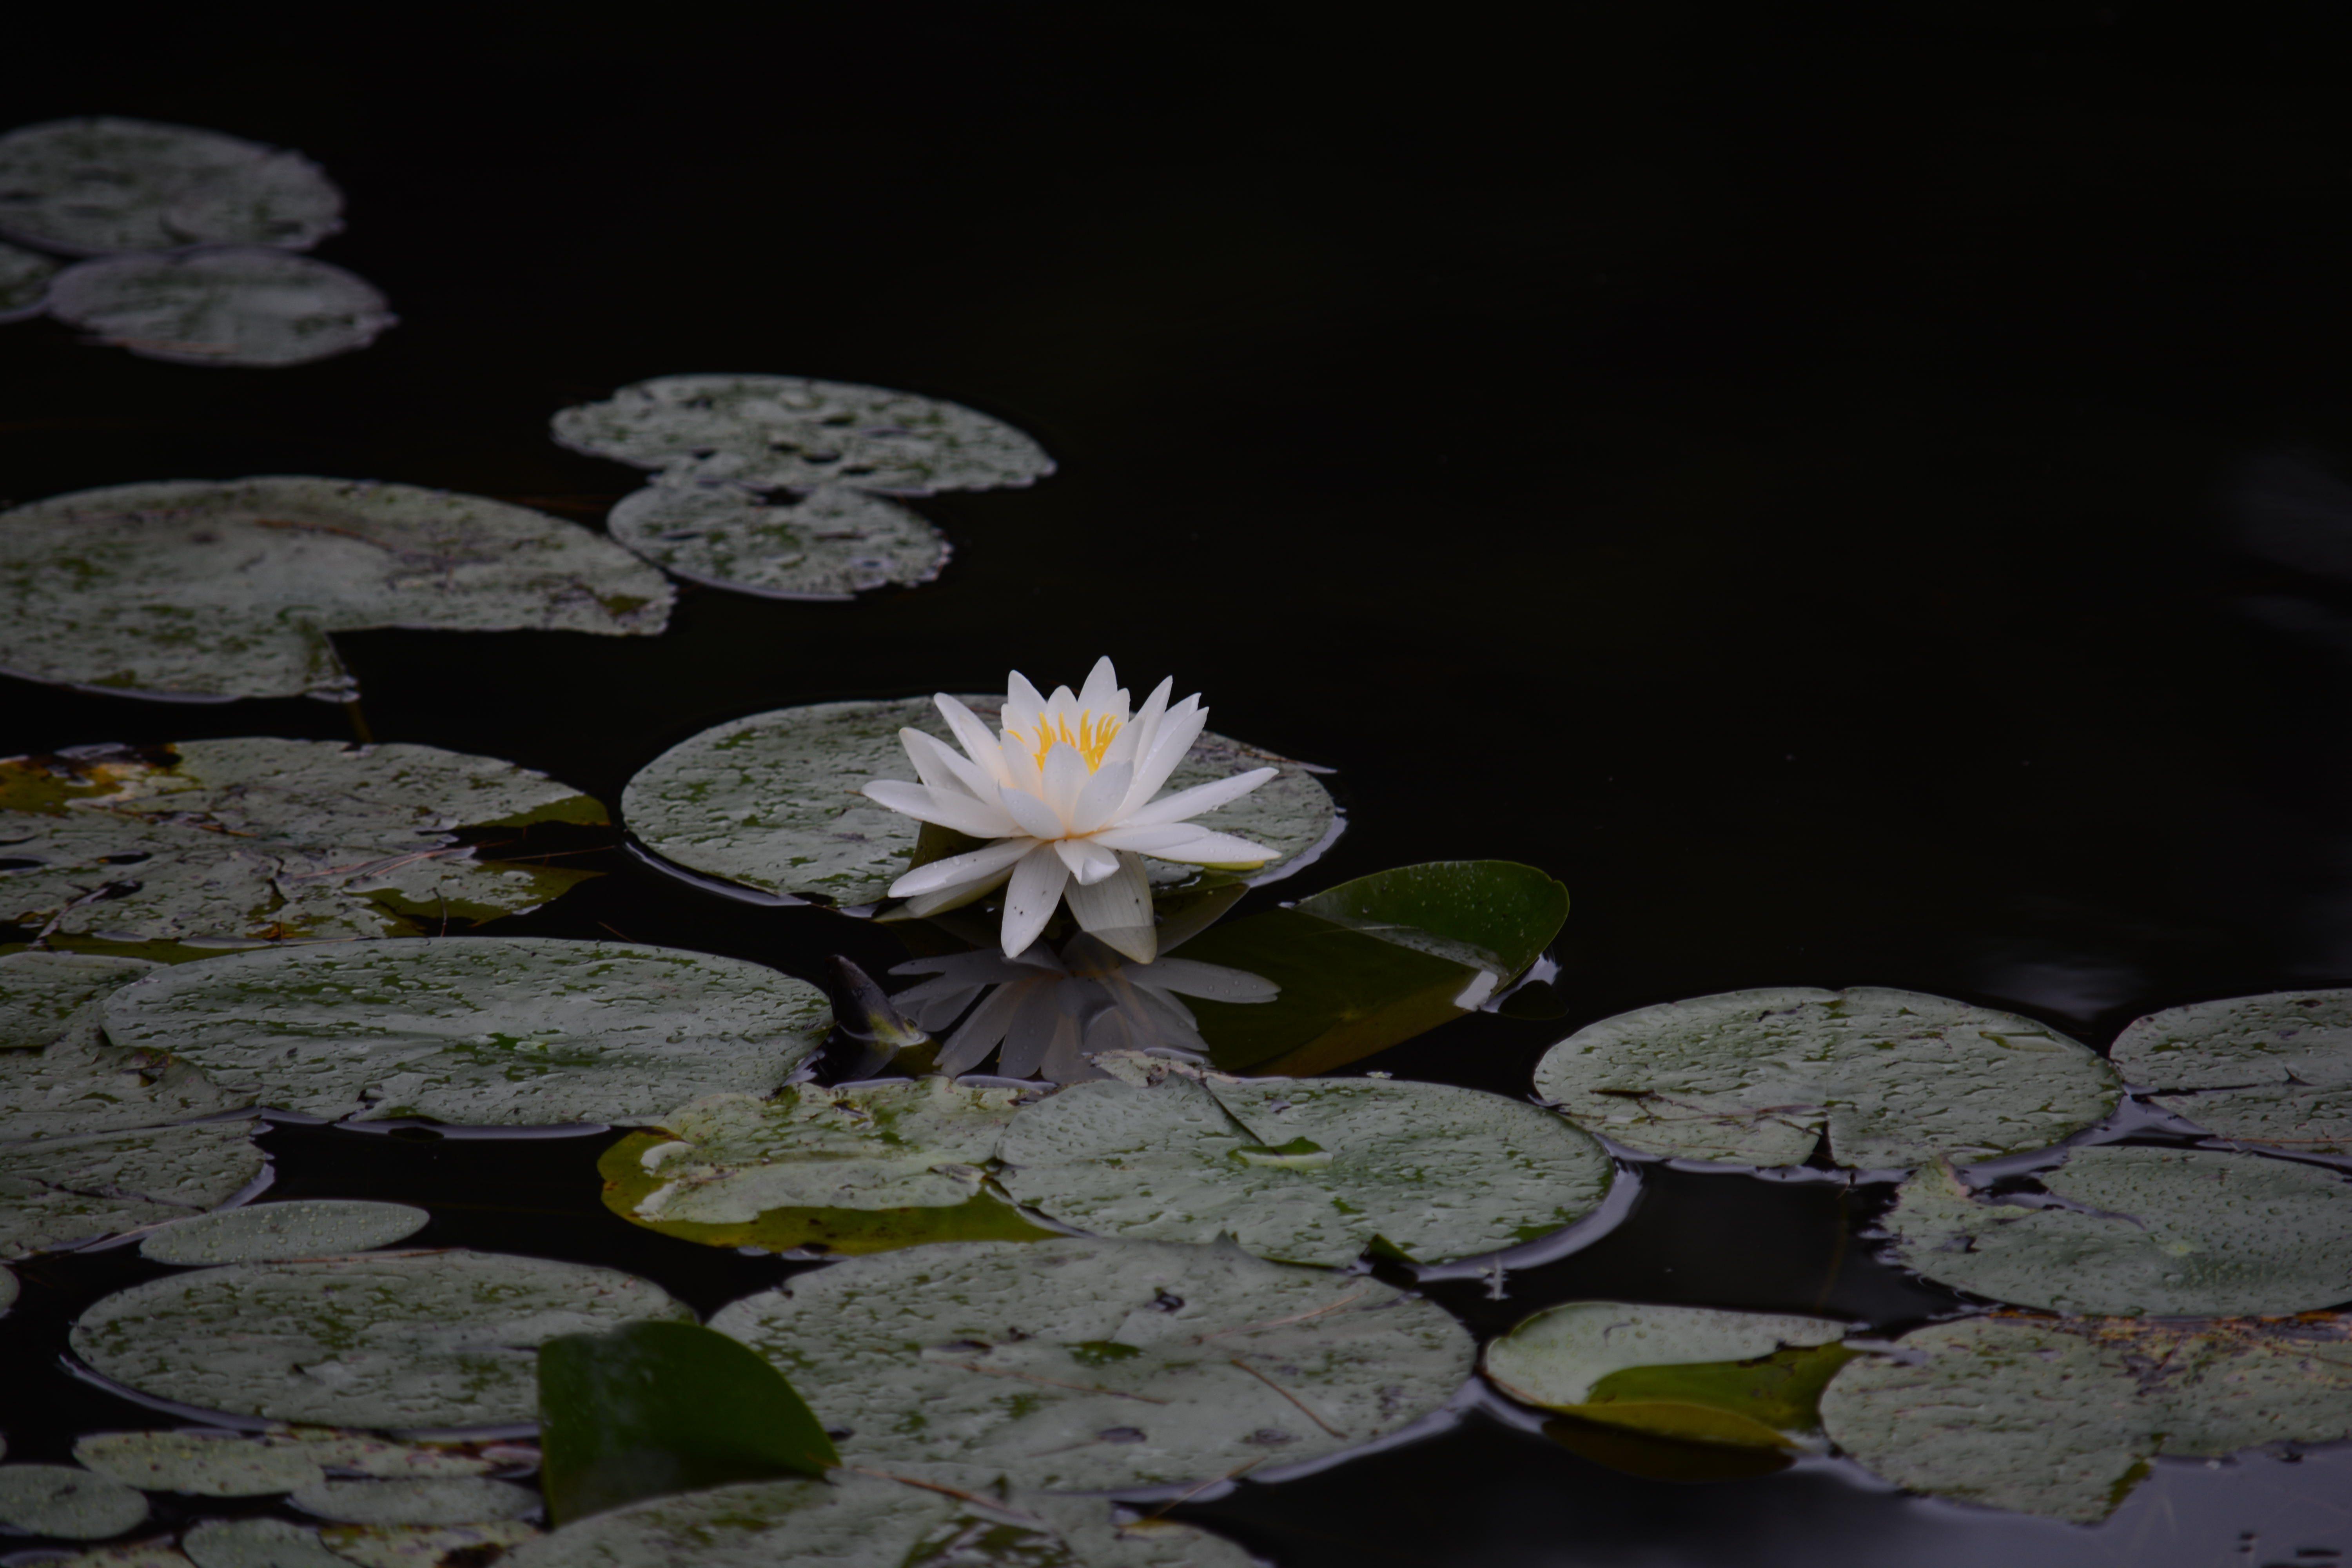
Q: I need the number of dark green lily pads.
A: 2